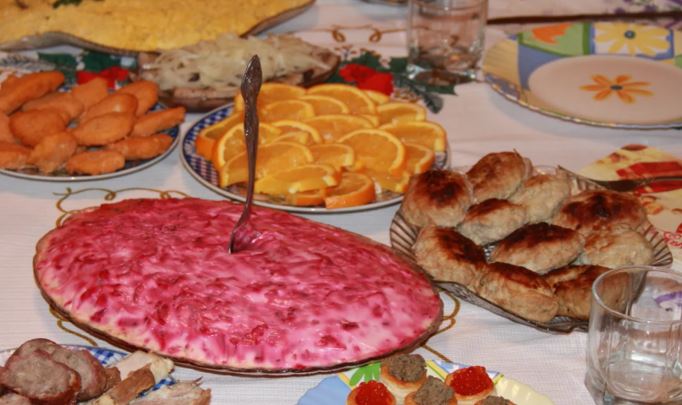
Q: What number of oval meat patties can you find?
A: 10